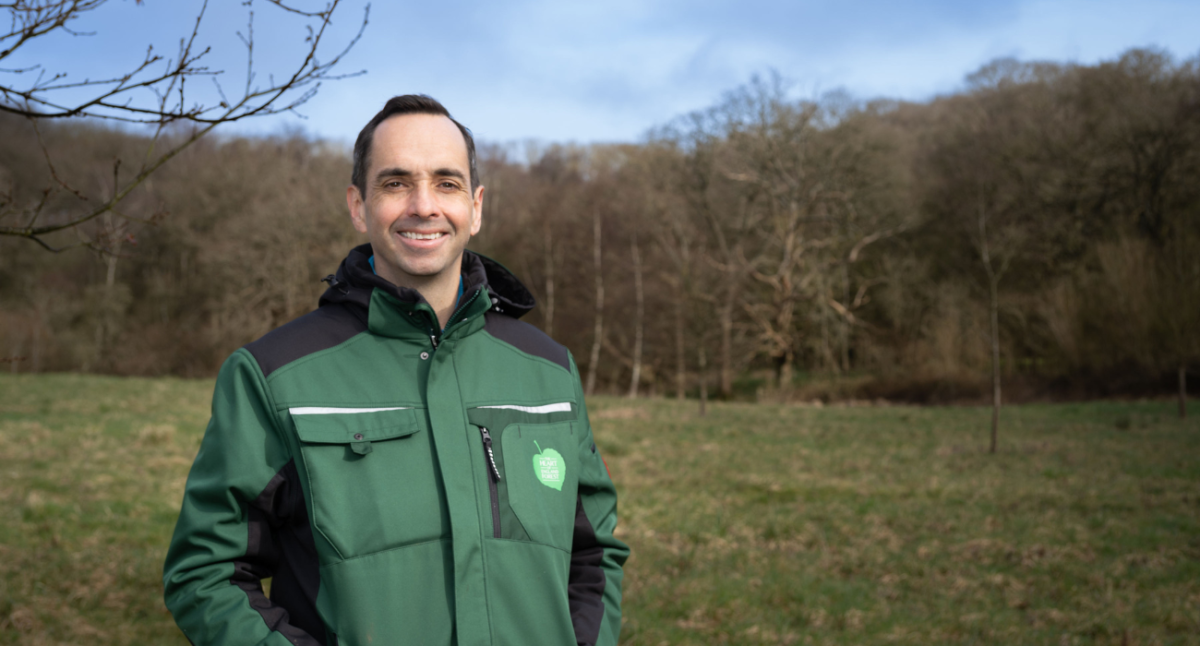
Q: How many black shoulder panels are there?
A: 2